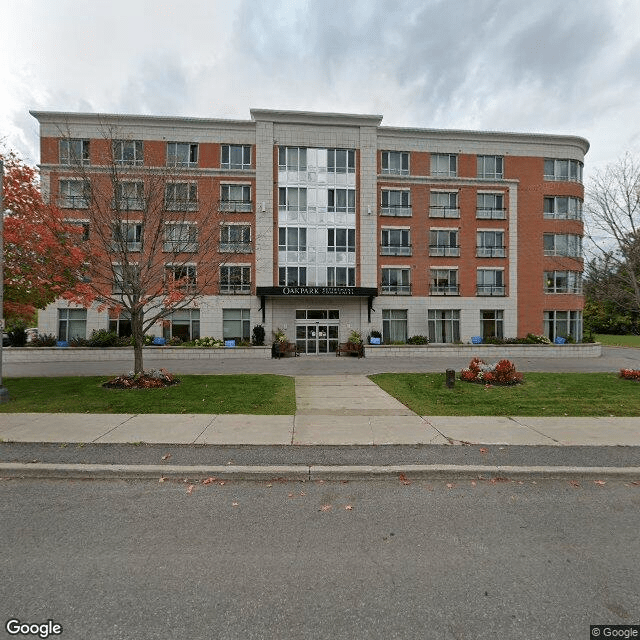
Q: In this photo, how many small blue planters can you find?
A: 6